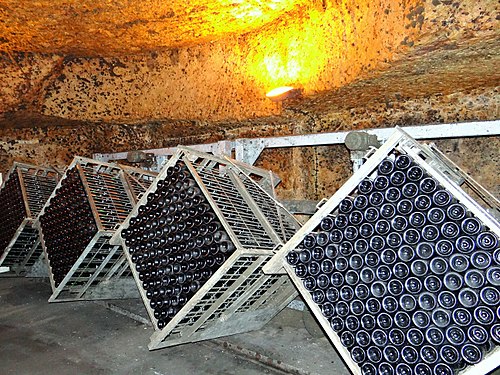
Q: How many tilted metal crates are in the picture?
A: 4